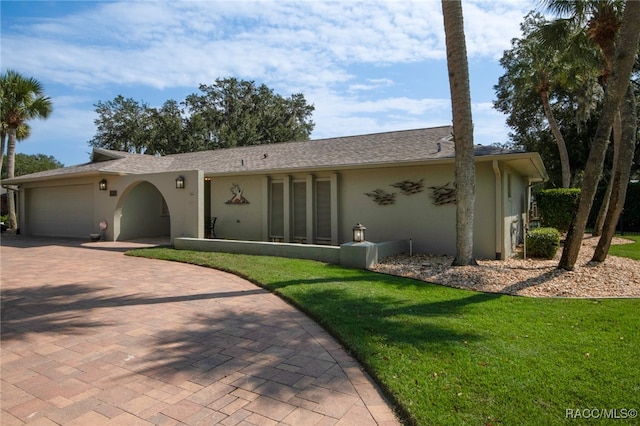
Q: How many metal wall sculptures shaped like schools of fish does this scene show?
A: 3